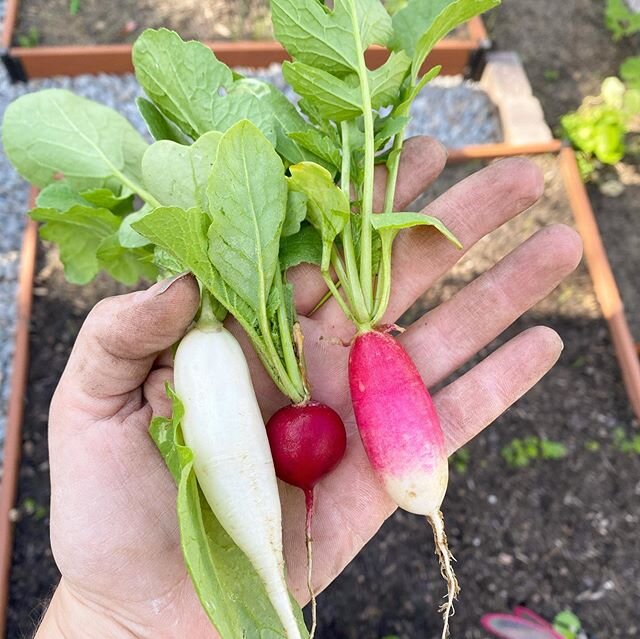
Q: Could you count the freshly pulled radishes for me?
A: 3